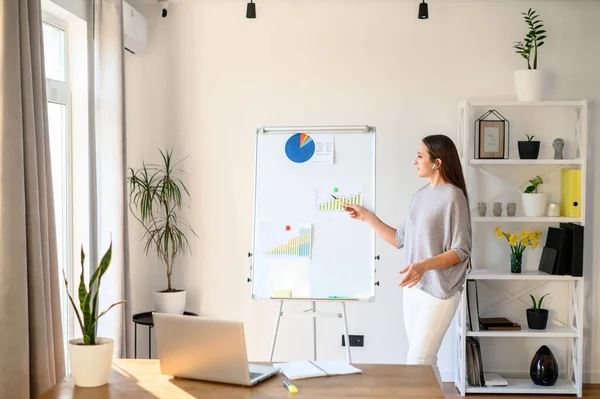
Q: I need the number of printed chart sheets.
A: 3